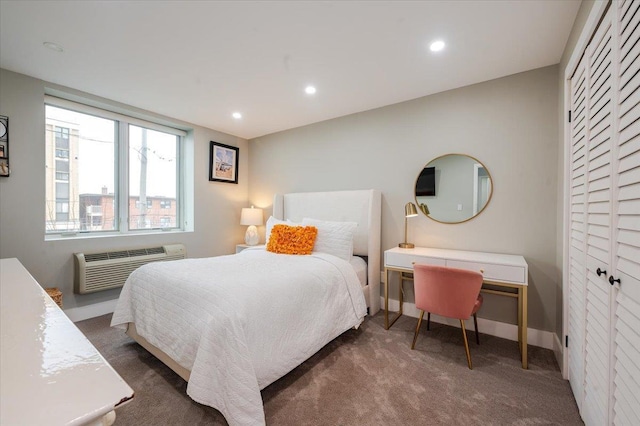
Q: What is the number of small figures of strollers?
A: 0